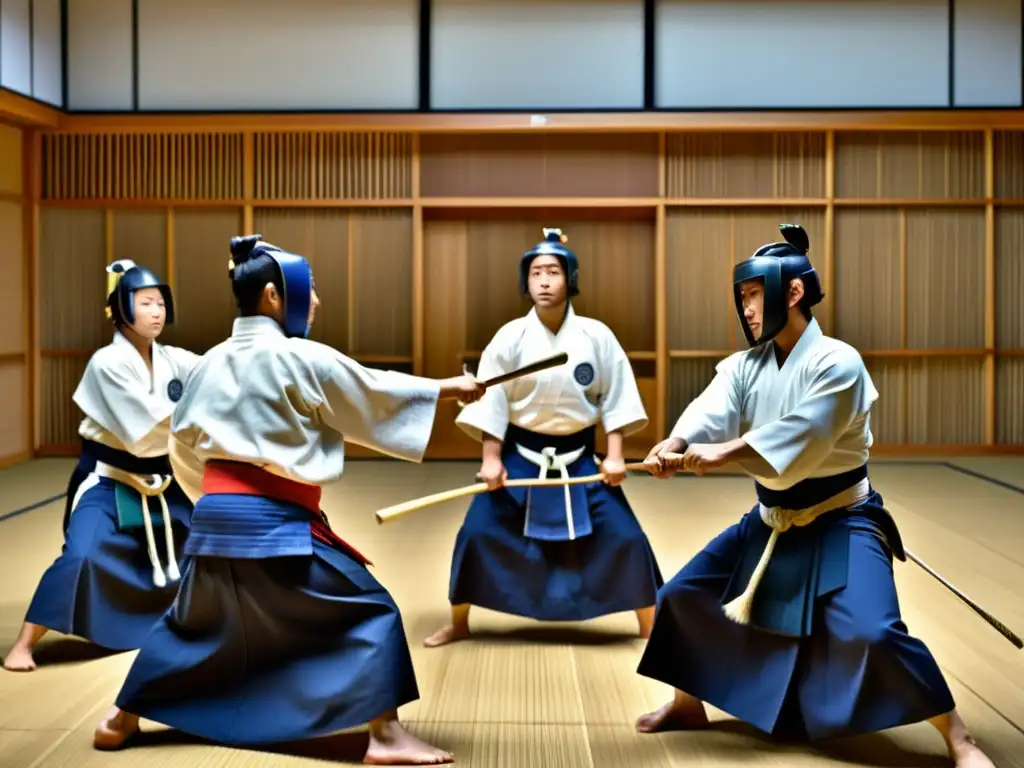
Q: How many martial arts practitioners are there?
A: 4